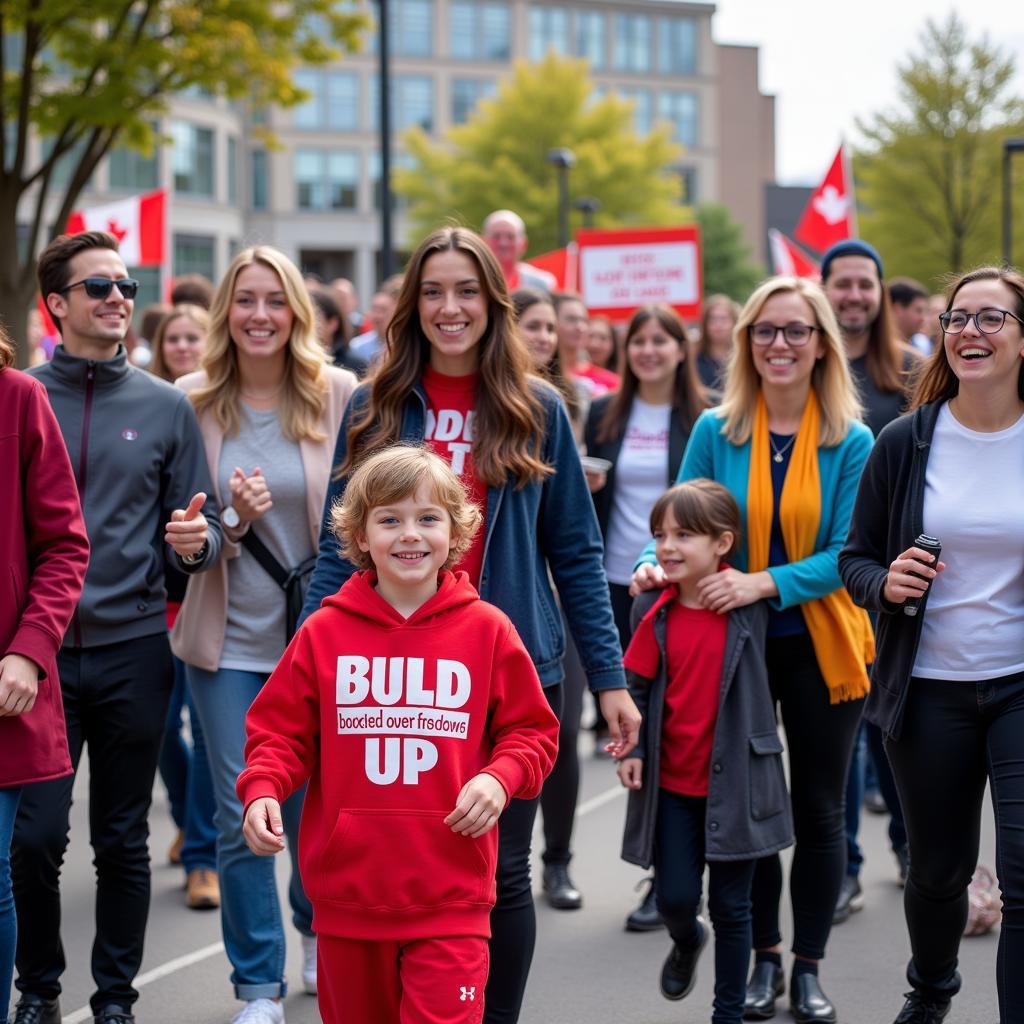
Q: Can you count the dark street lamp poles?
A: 4